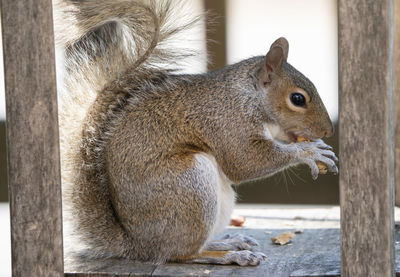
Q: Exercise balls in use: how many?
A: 0